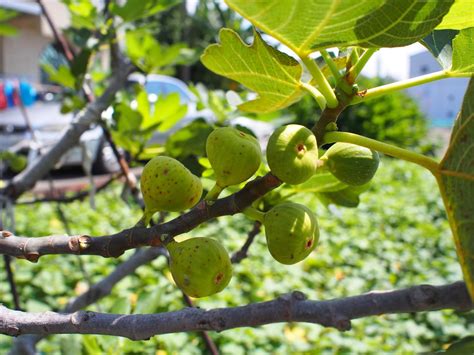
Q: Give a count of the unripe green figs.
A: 6